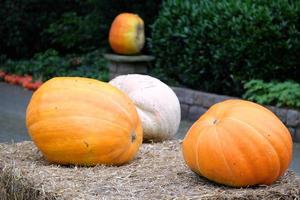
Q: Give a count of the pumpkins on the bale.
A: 3